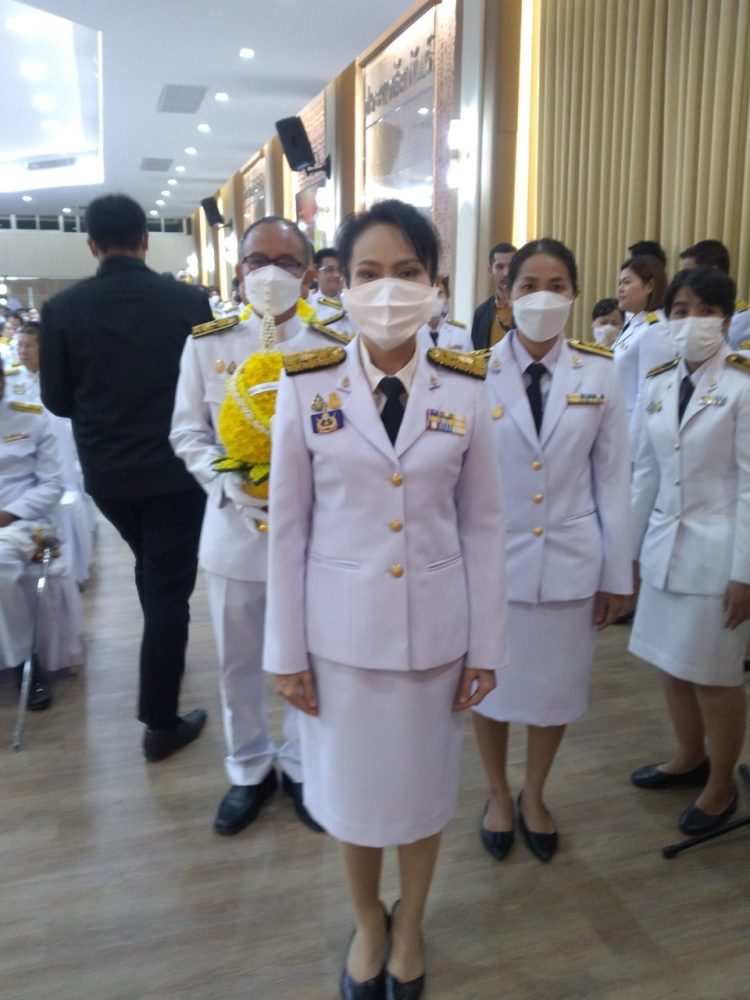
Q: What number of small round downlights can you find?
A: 11